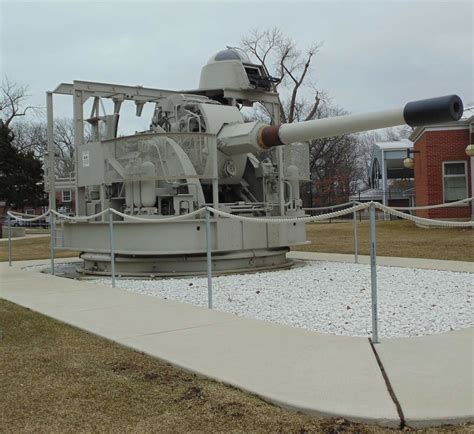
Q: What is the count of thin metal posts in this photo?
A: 6